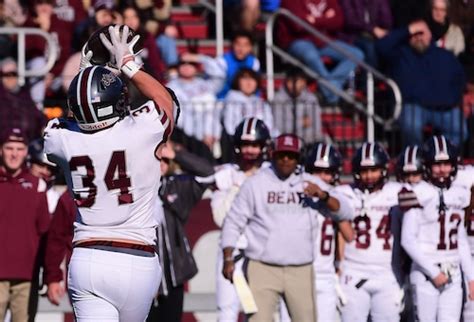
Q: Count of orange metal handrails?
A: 0